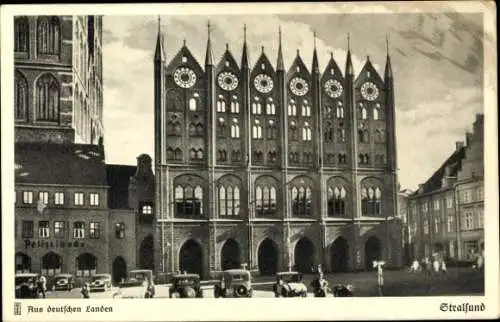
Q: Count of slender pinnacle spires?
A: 7